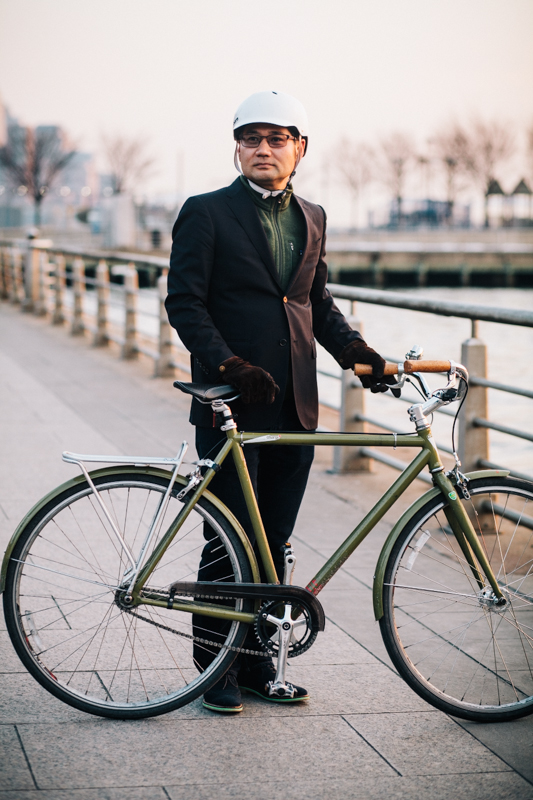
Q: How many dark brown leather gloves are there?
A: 2